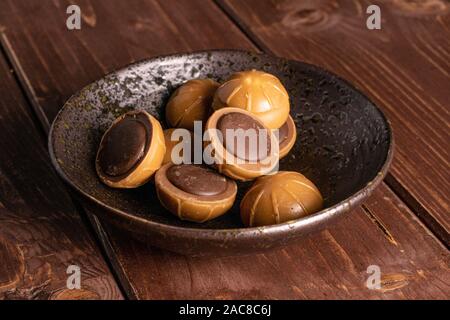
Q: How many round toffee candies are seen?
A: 8